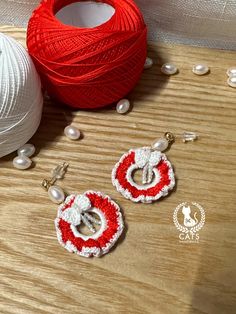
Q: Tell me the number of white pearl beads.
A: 11